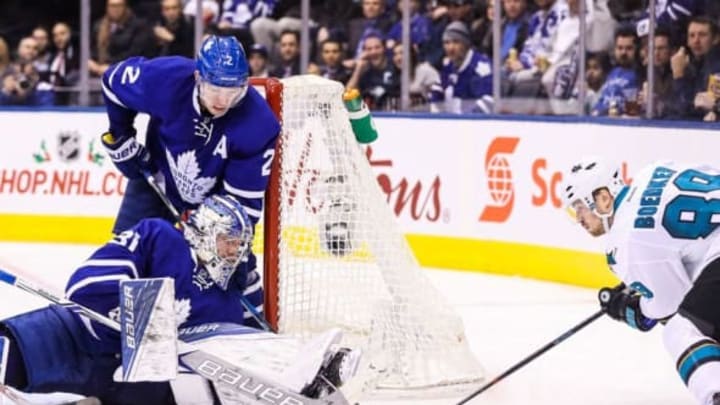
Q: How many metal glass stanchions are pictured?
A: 7